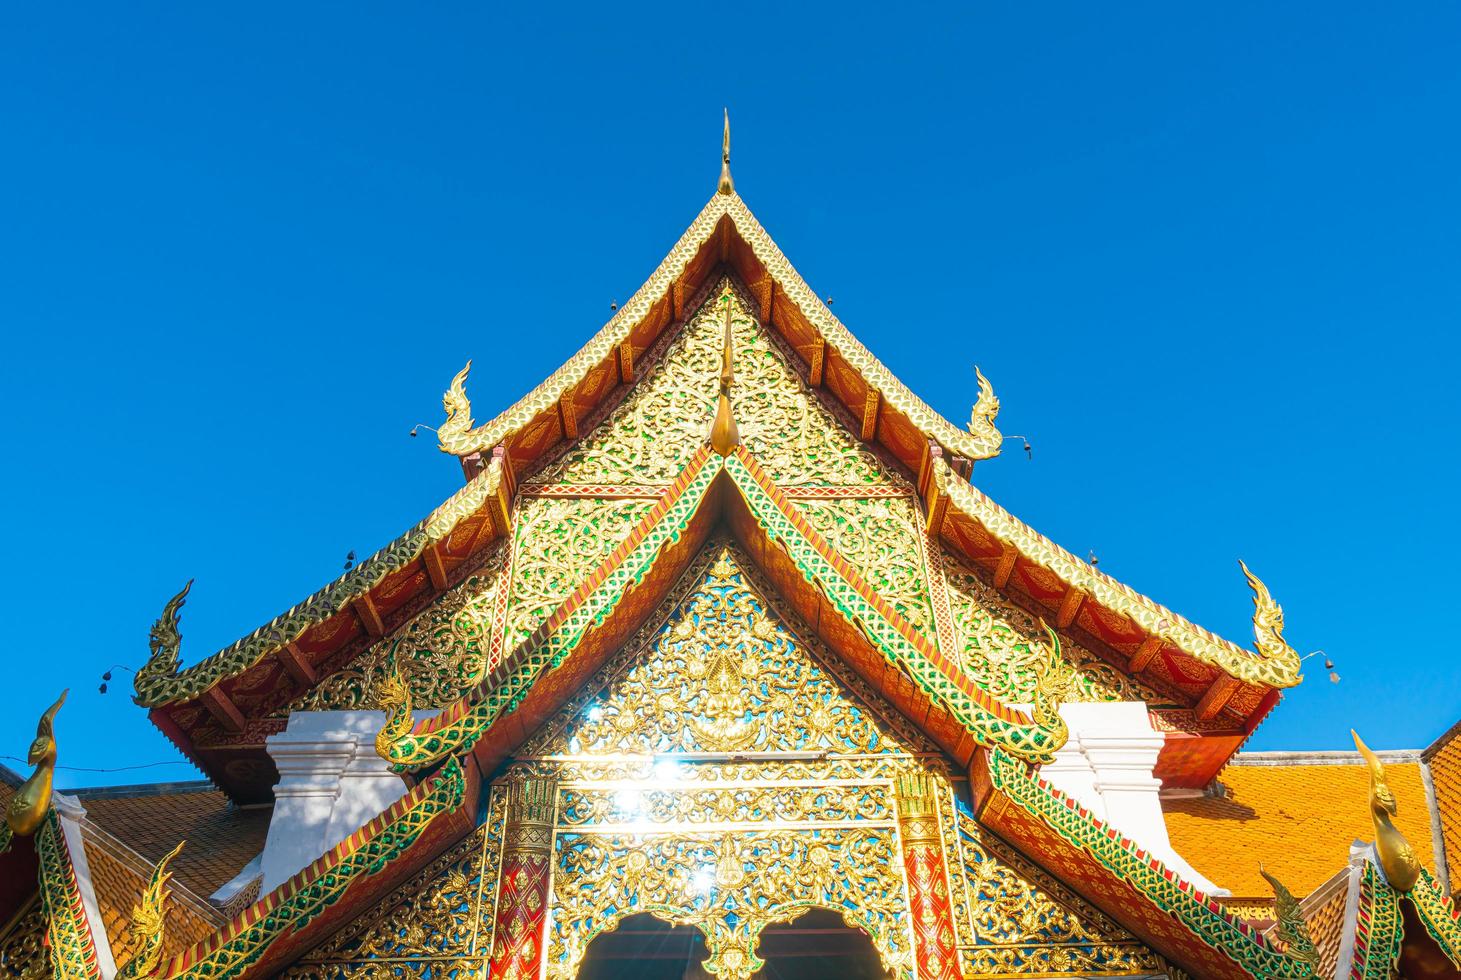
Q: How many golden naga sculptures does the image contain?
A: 8